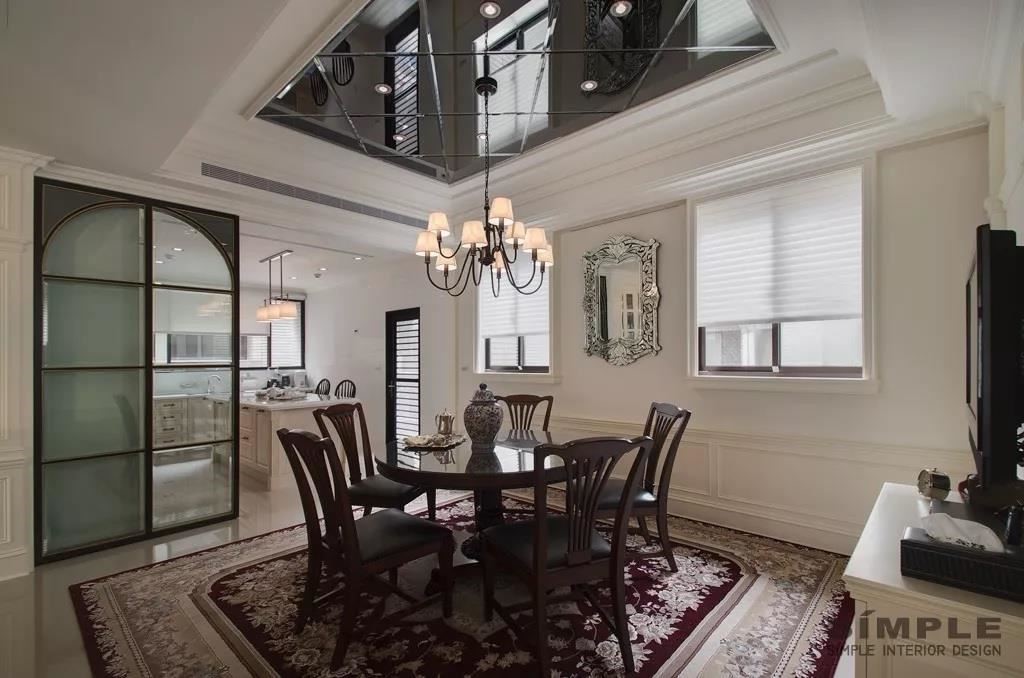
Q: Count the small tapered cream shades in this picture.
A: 9